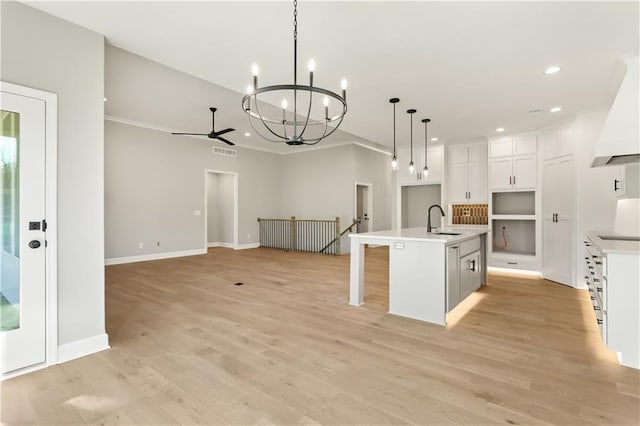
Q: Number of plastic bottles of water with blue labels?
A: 0